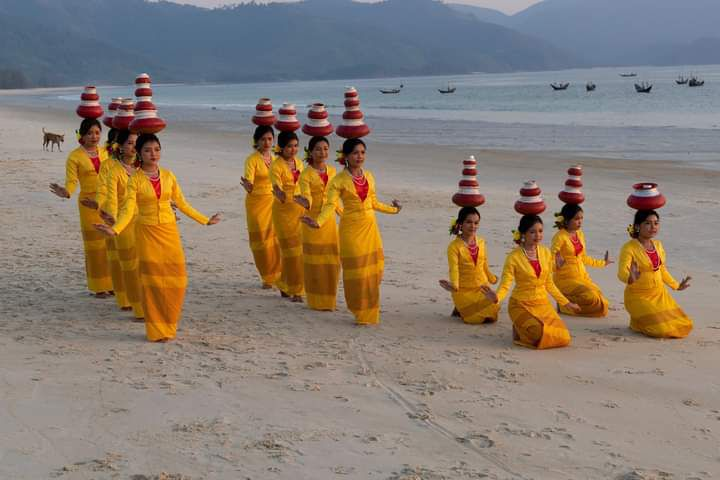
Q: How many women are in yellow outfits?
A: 12